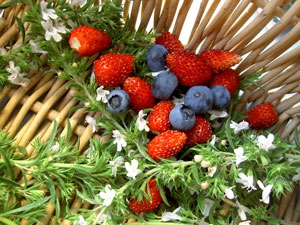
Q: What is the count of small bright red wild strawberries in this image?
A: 12